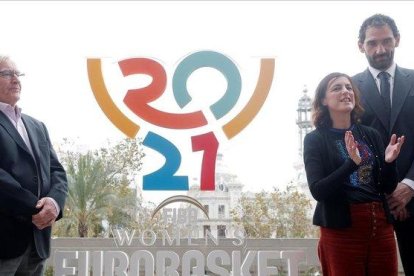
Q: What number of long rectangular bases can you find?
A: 1